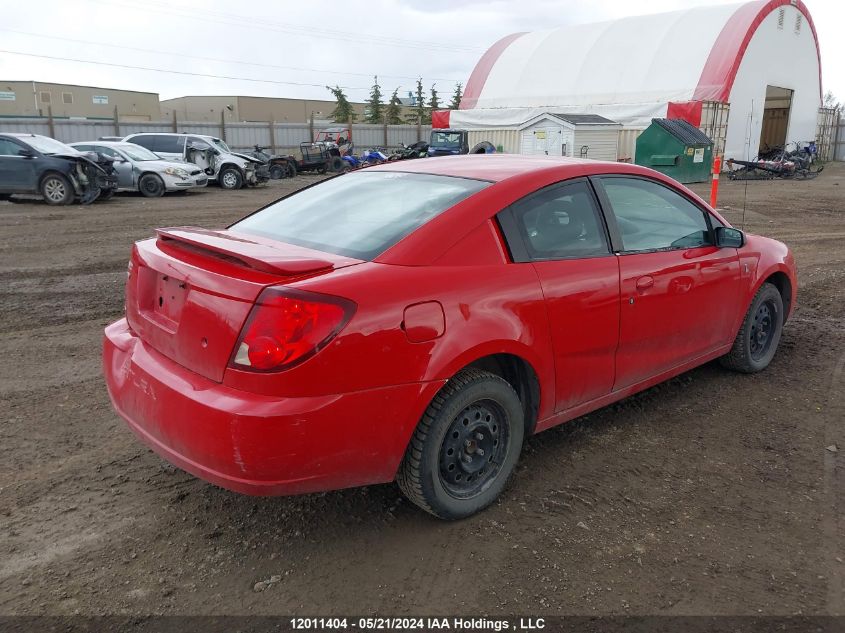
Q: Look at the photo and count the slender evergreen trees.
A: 6